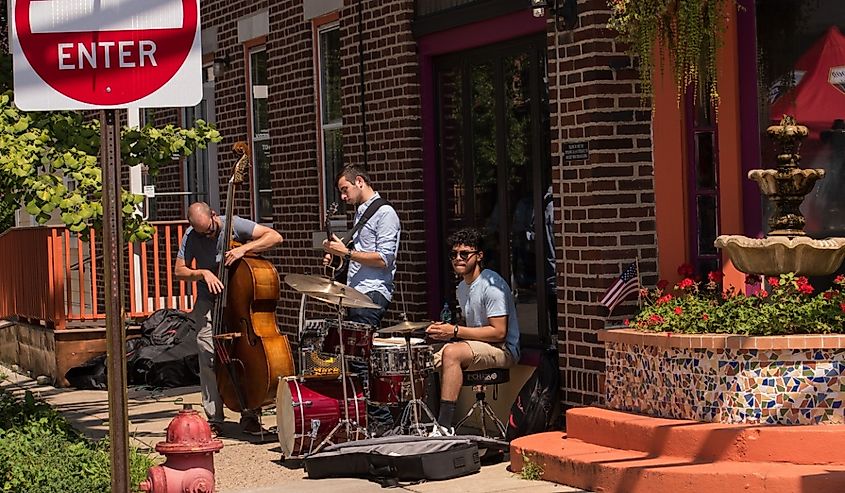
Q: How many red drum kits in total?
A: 1